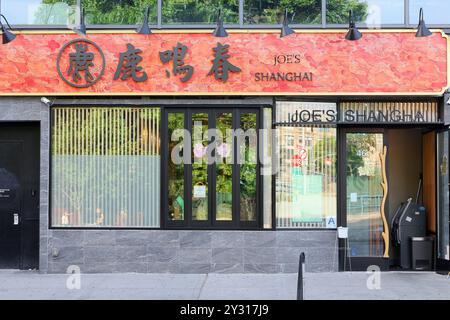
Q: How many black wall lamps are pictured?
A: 7